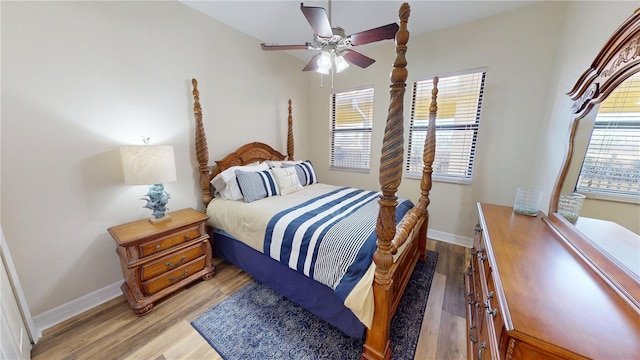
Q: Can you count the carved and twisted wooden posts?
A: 4